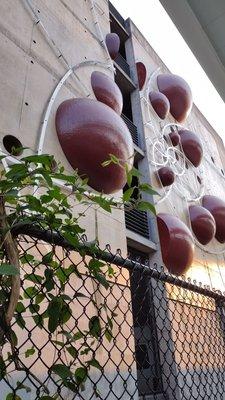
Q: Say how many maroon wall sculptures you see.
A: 12